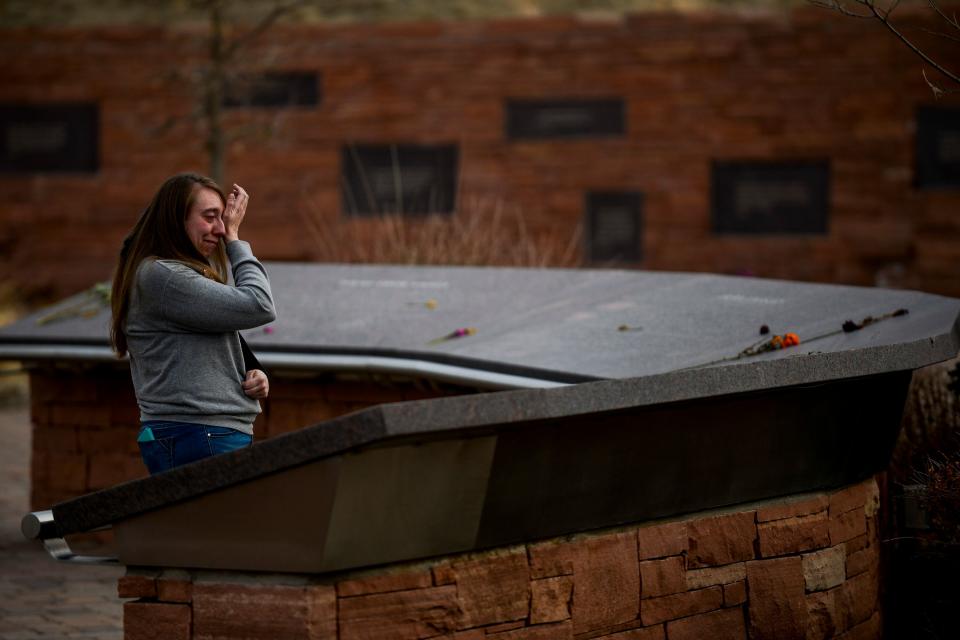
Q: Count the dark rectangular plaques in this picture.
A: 7